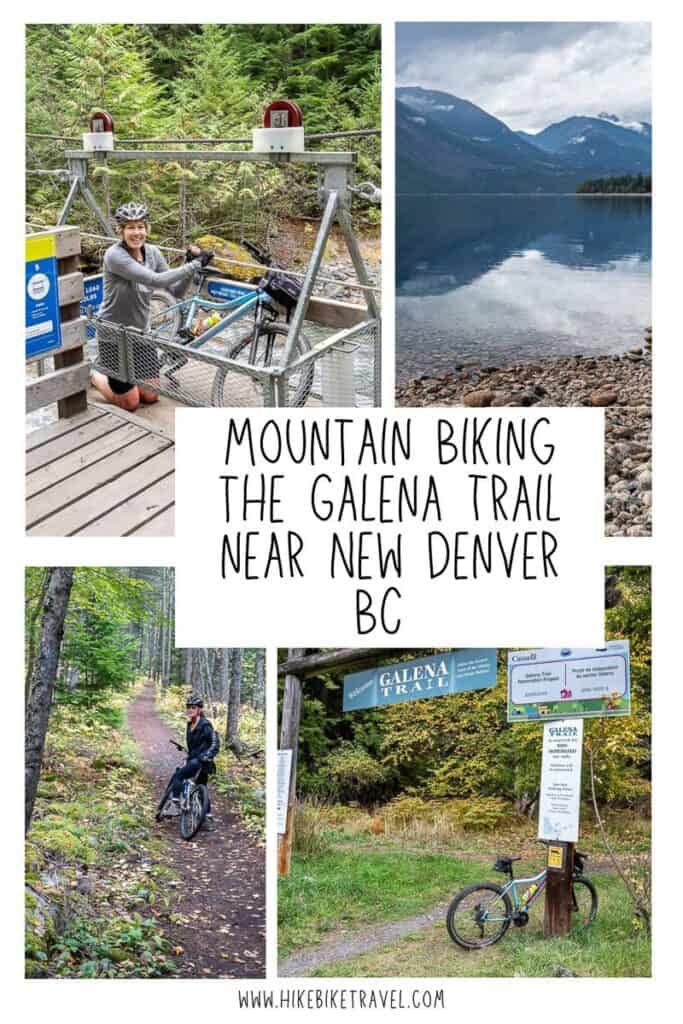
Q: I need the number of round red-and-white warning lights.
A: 2